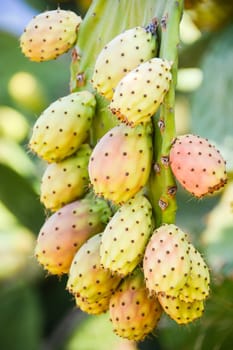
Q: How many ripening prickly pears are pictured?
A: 15